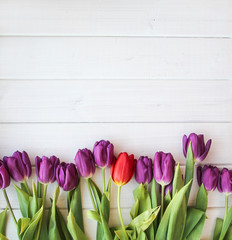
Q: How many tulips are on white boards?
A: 12